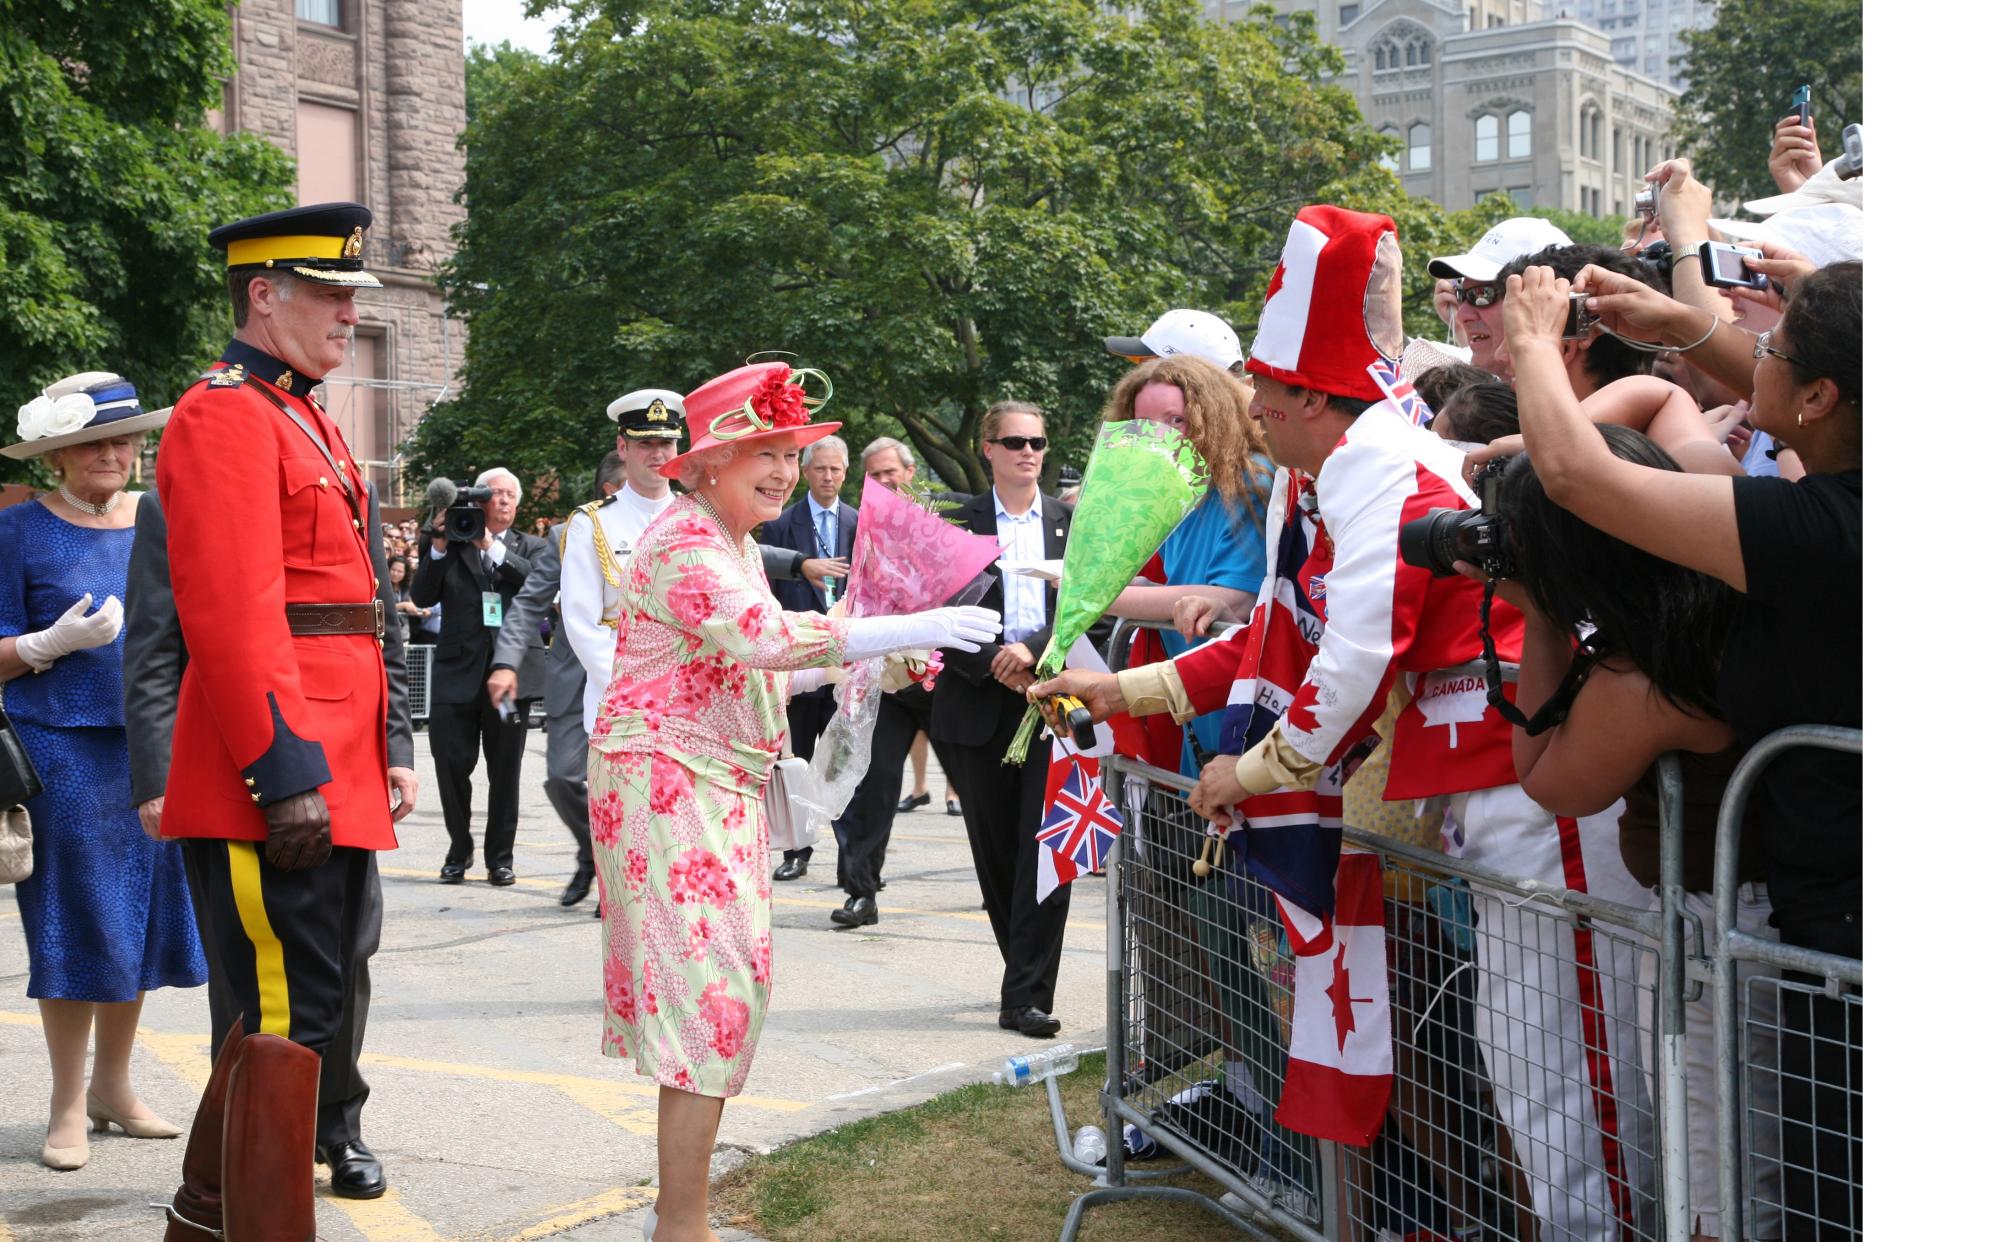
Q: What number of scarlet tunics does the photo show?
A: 1